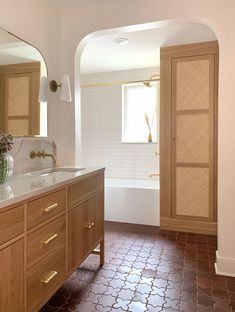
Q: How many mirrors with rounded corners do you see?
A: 1